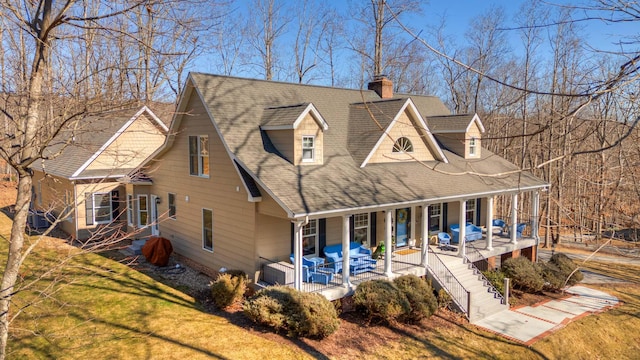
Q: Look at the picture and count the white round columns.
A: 8